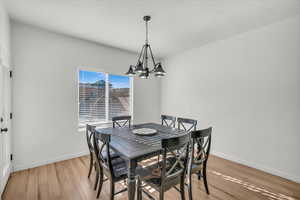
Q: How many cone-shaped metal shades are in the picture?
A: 5